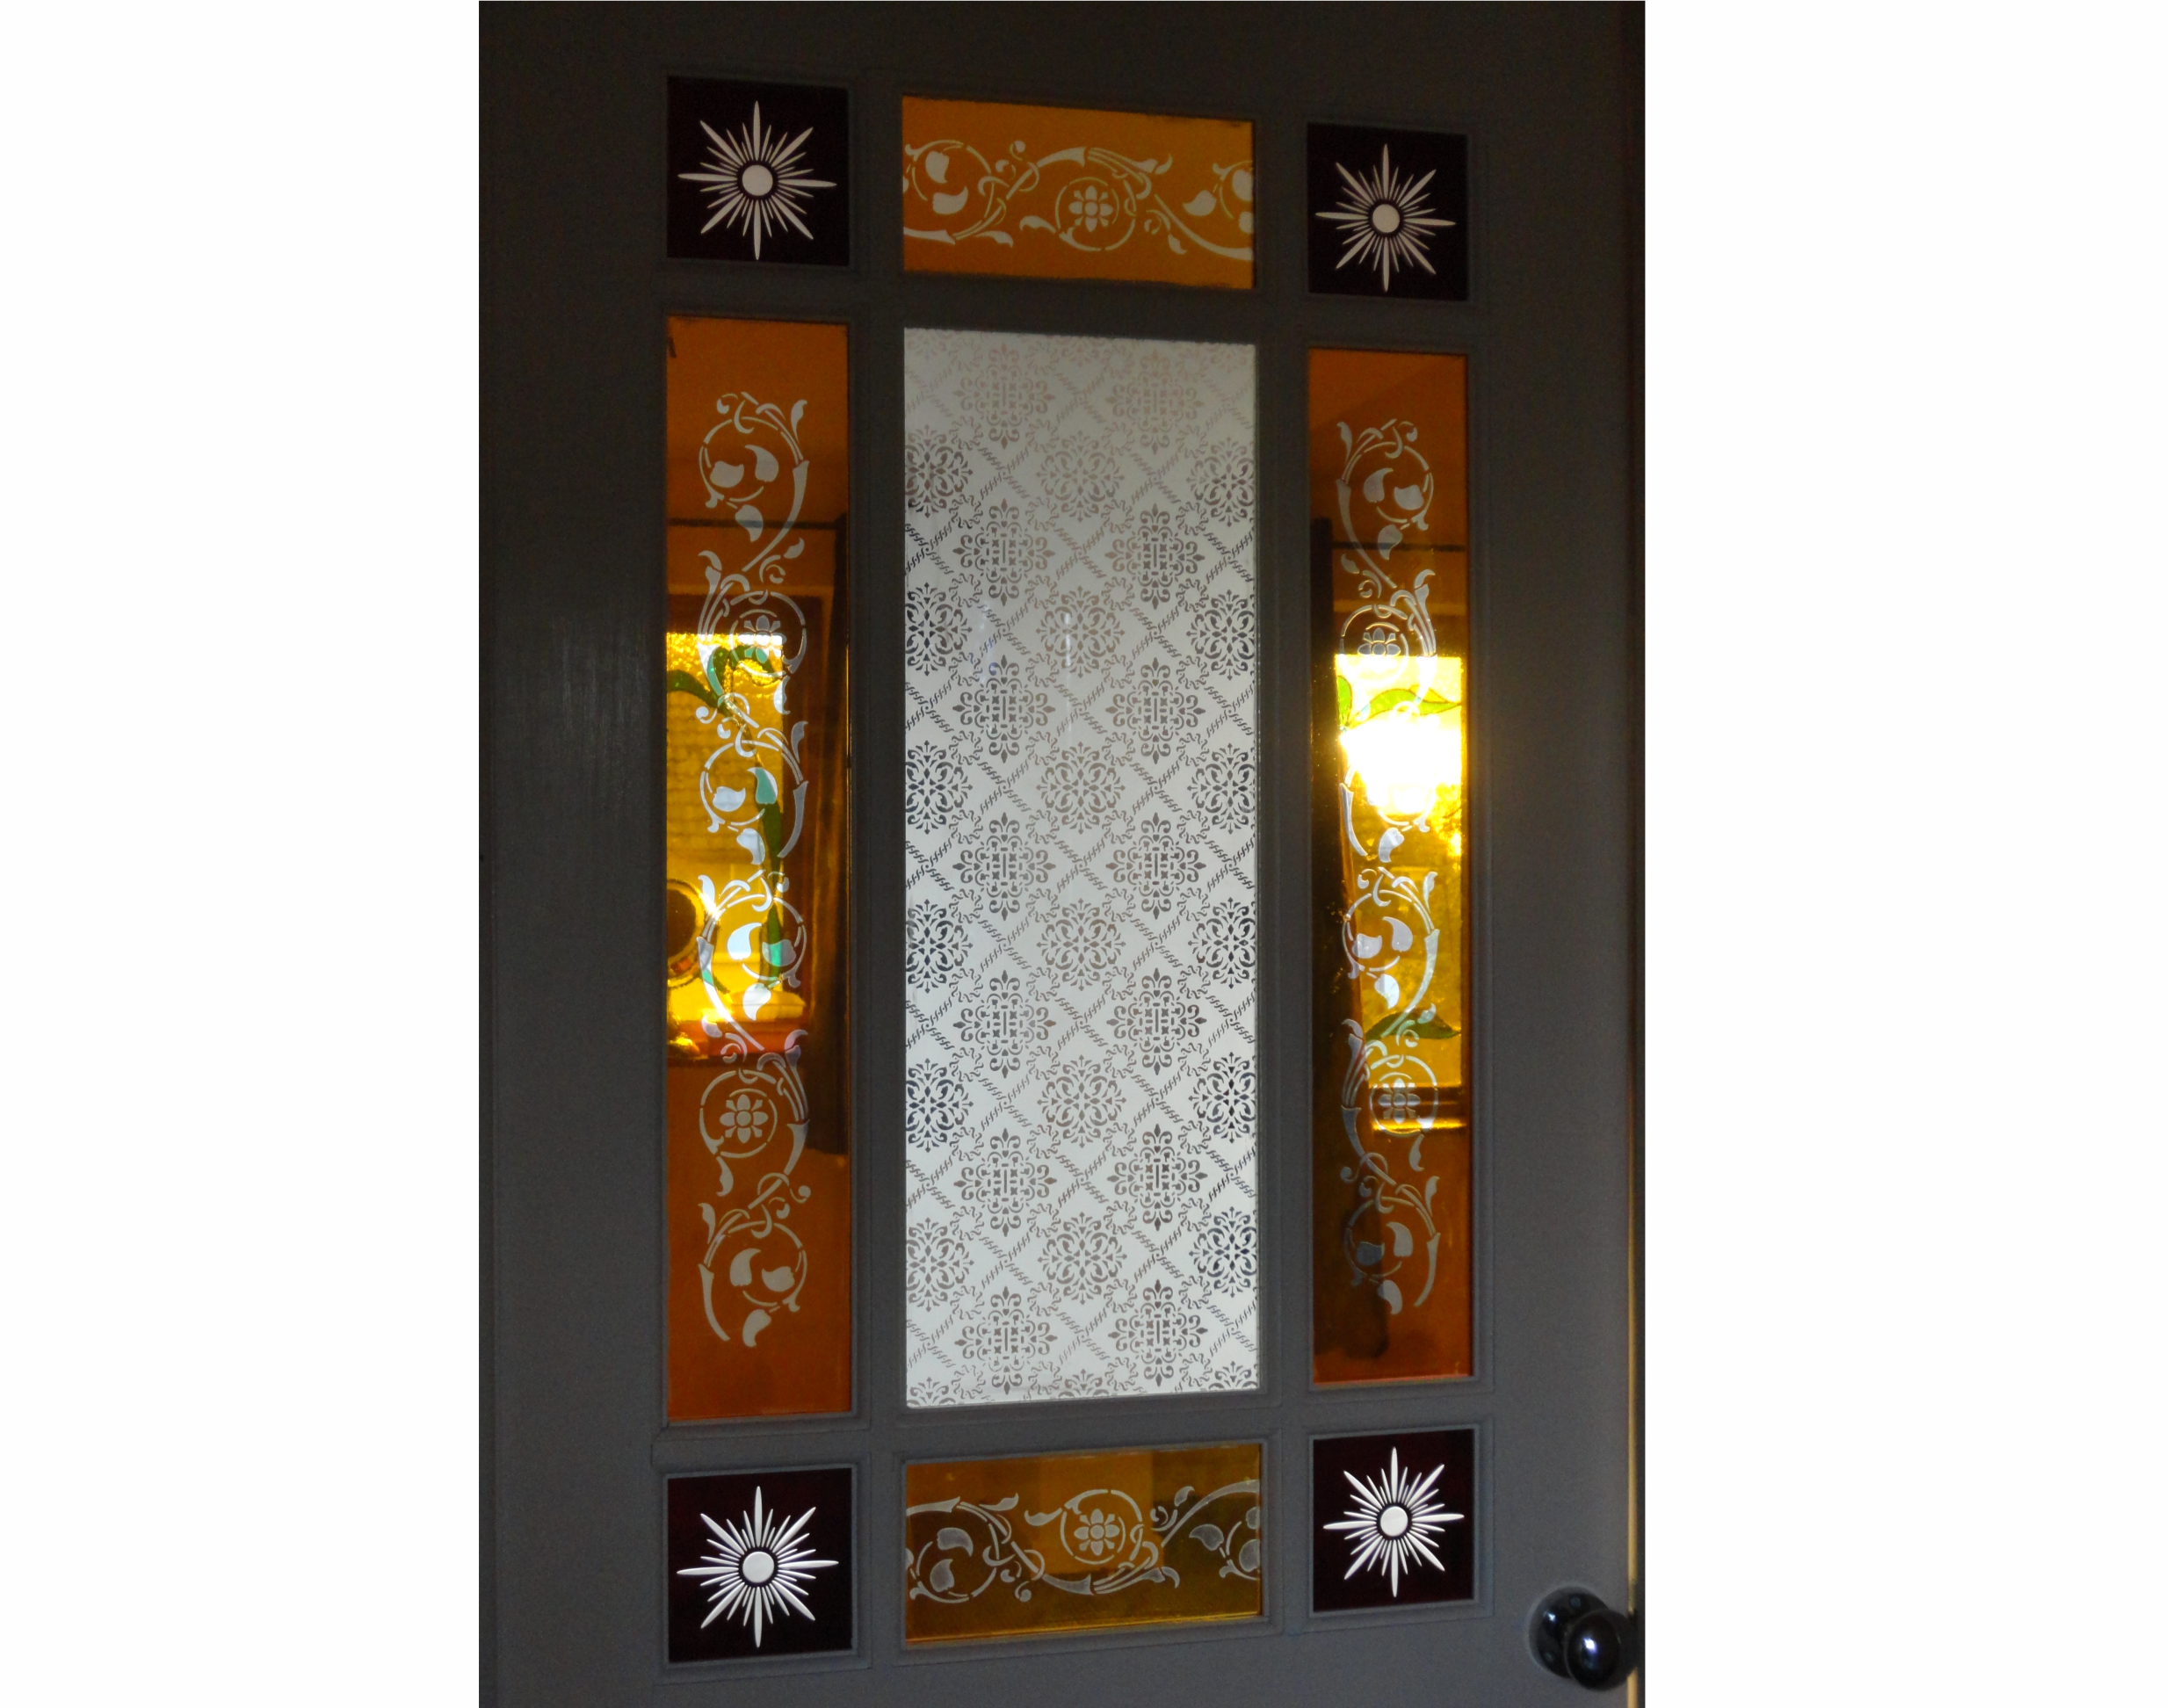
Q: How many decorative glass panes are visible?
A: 9